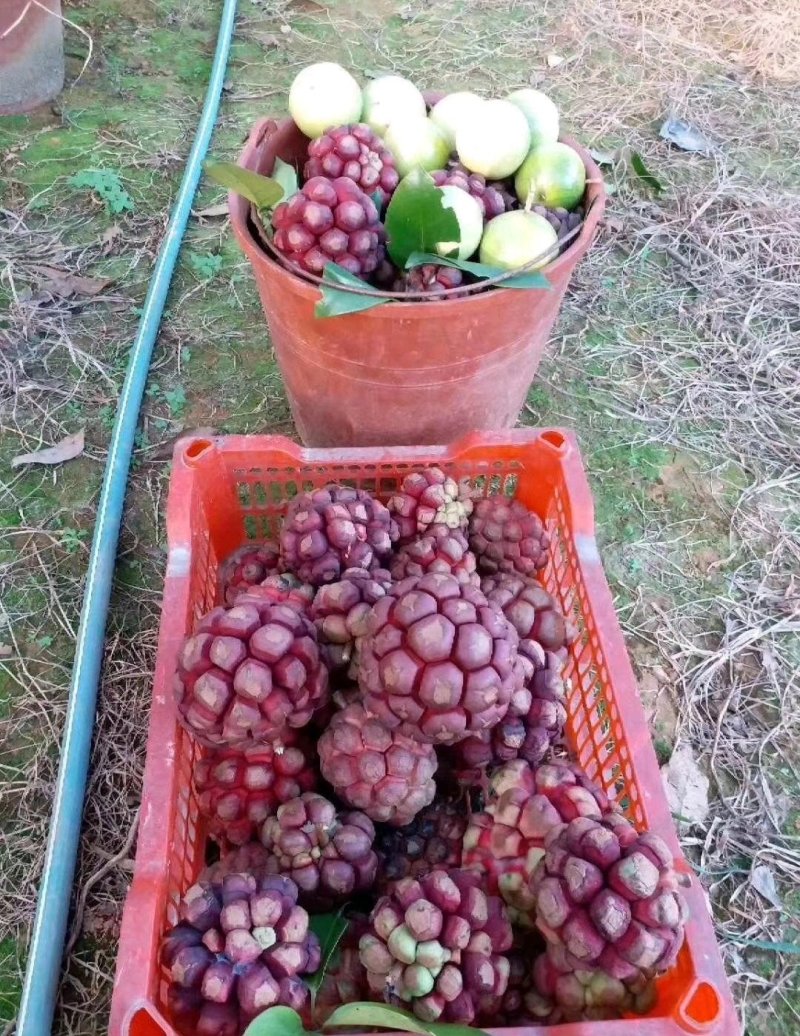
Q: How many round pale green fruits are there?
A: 9